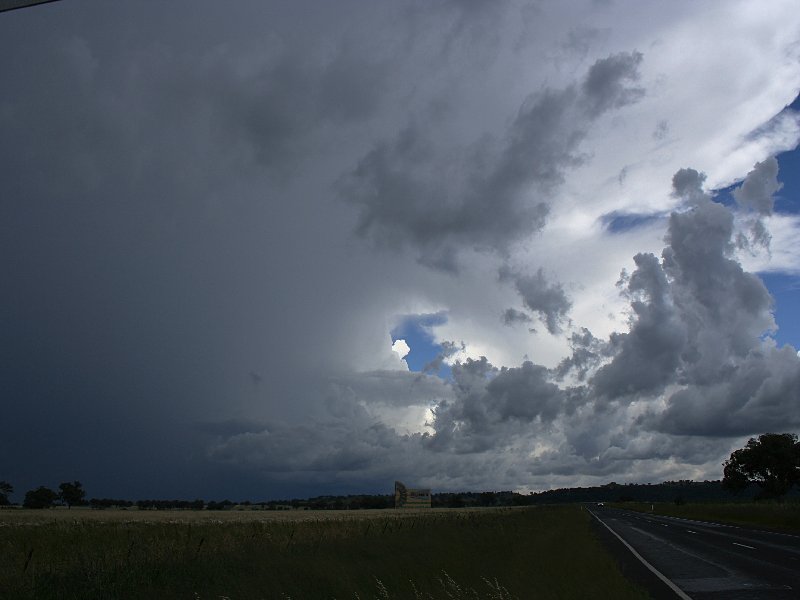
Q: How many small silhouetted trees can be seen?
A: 3